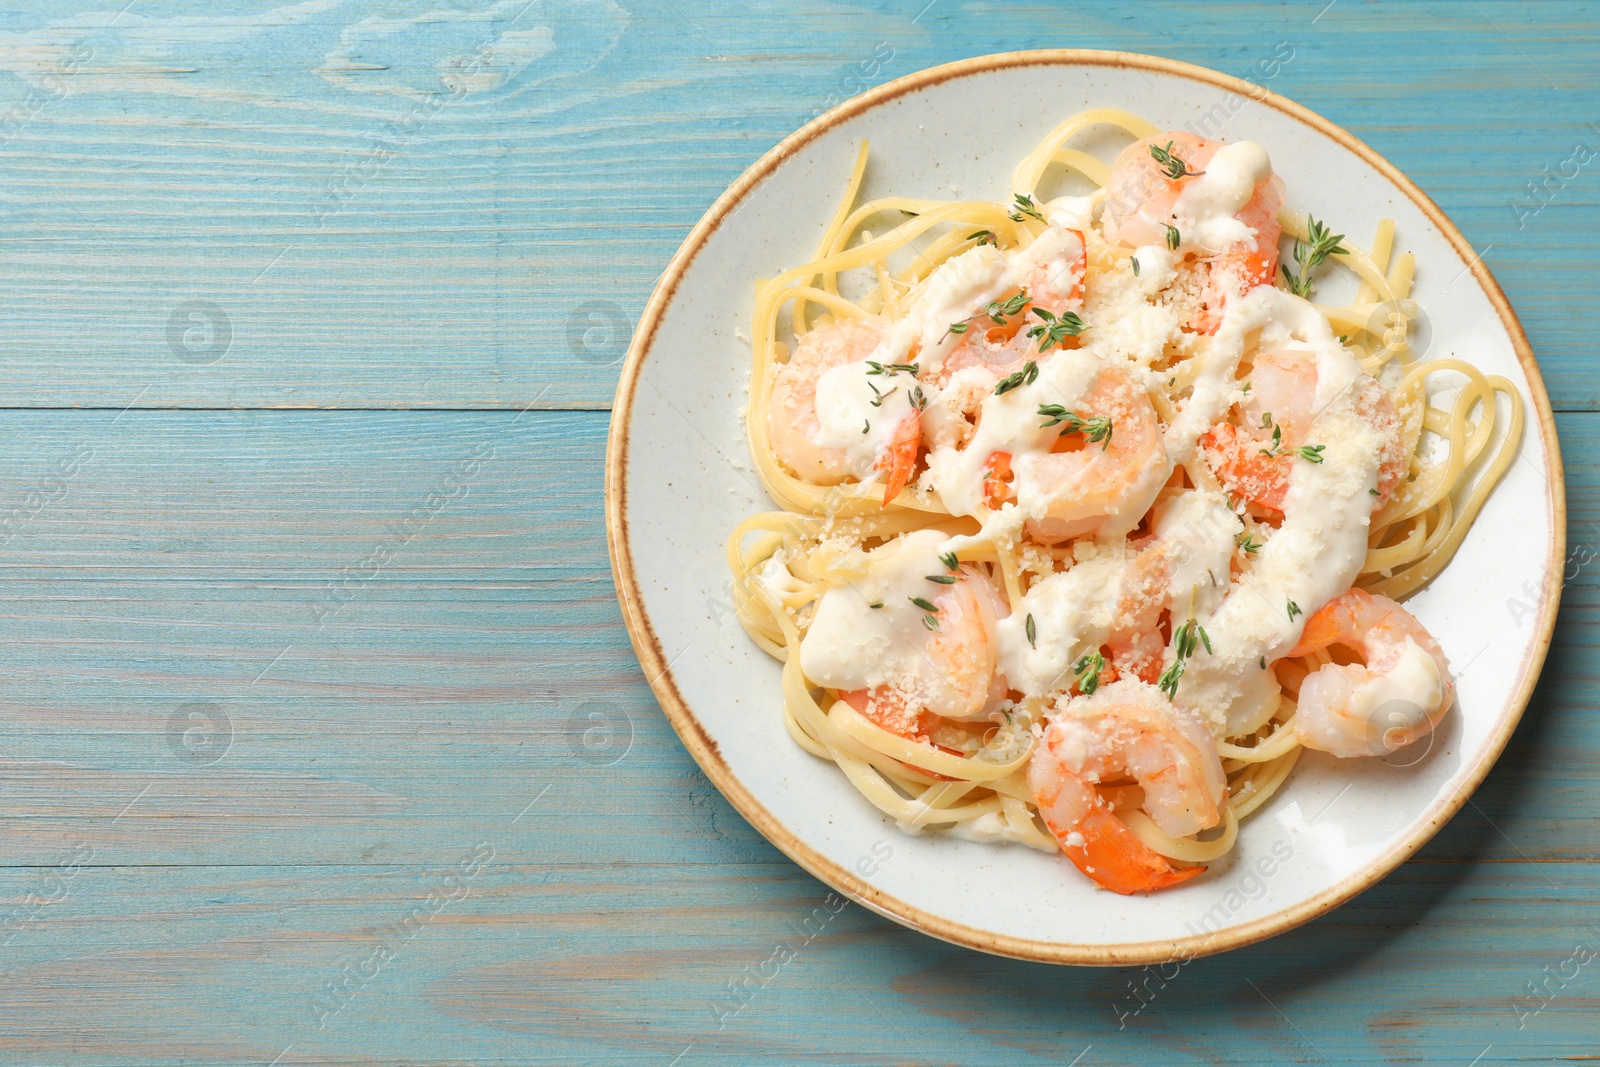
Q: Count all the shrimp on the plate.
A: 9